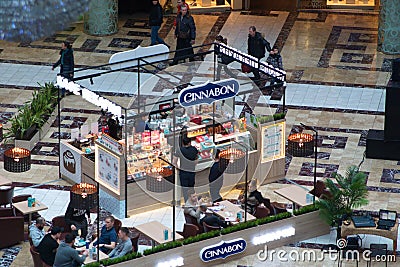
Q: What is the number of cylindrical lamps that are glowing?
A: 5